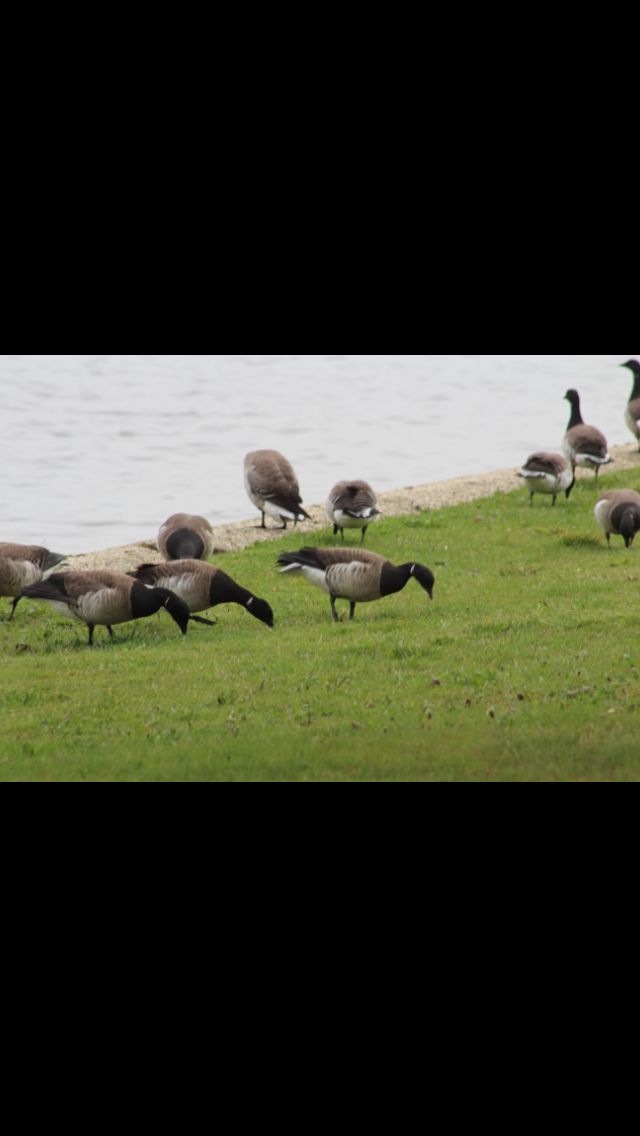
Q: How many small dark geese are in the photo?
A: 11